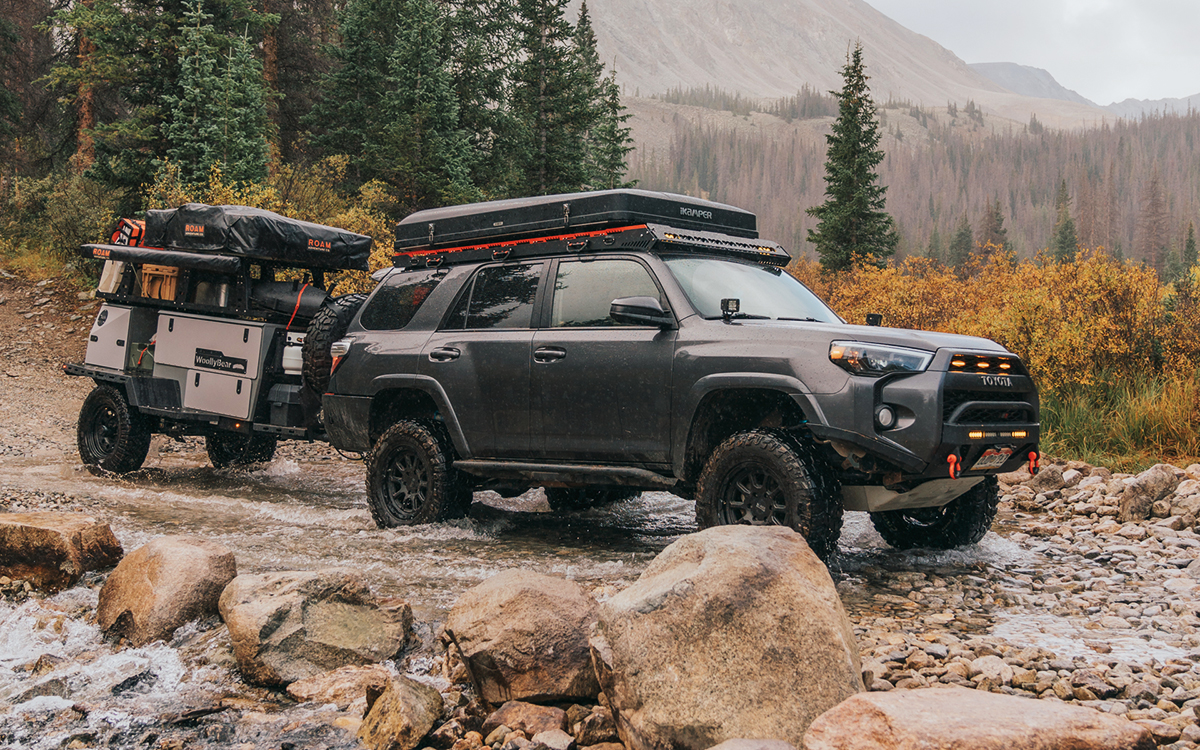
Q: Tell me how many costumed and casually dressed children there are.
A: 0